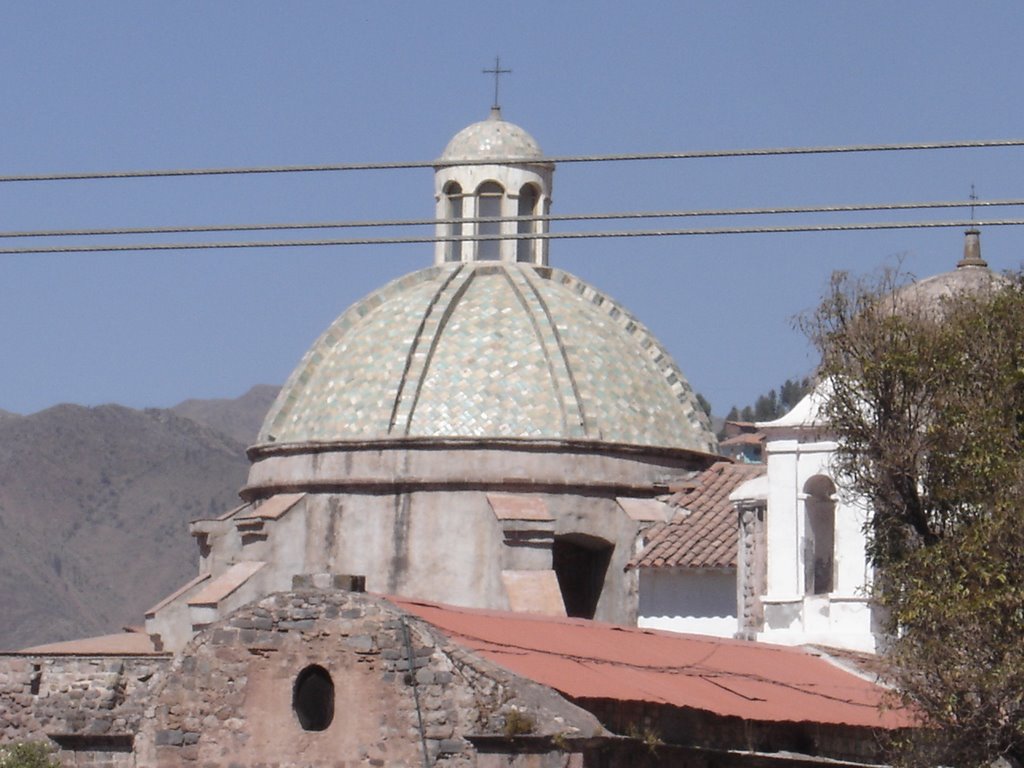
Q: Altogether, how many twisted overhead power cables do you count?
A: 3